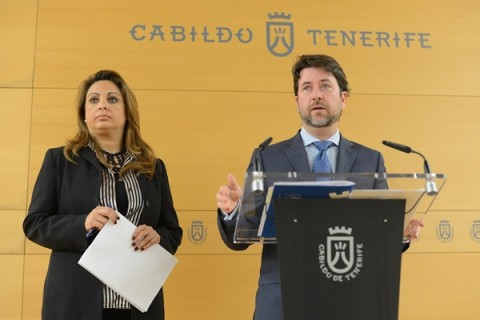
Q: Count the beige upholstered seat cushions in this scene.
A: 0